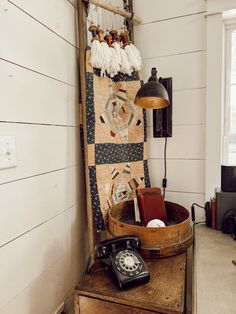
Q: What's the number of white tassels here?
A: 6